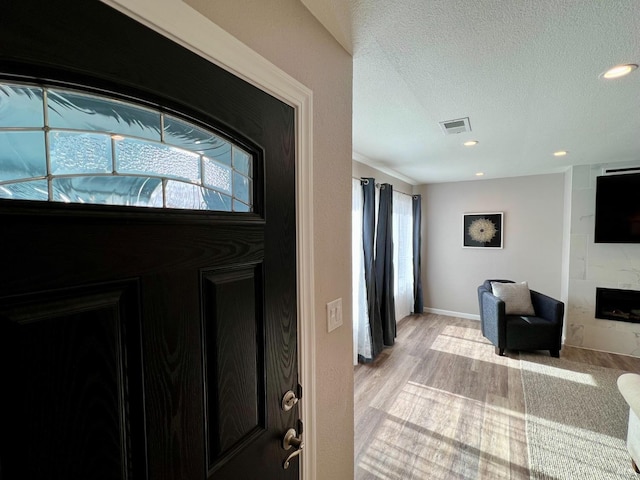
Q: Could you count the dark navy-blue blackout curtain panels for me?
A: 3